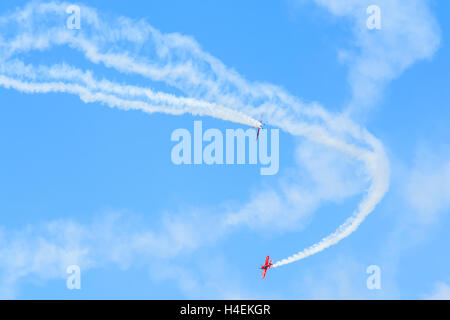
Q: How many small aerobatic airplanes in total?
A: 2